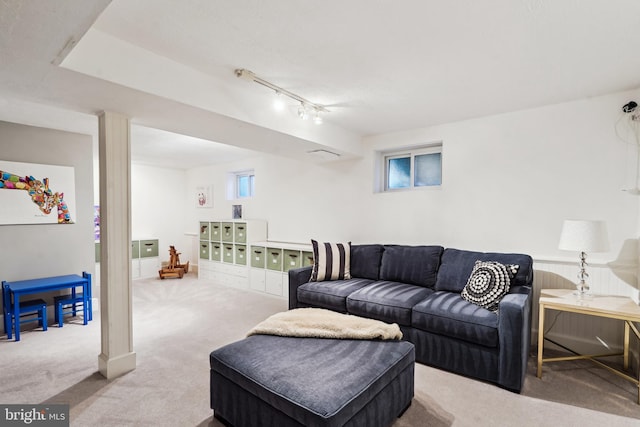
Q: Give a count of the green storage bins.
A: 15